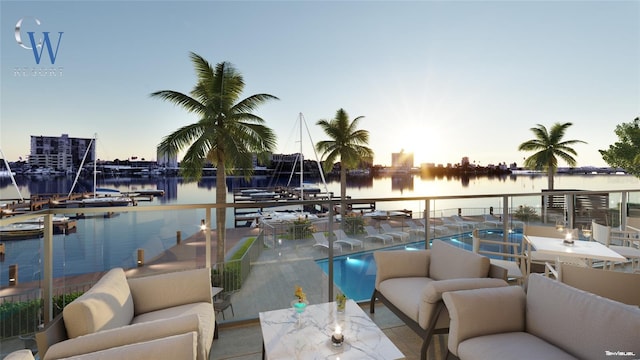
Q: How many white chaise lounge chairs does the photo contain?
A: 10